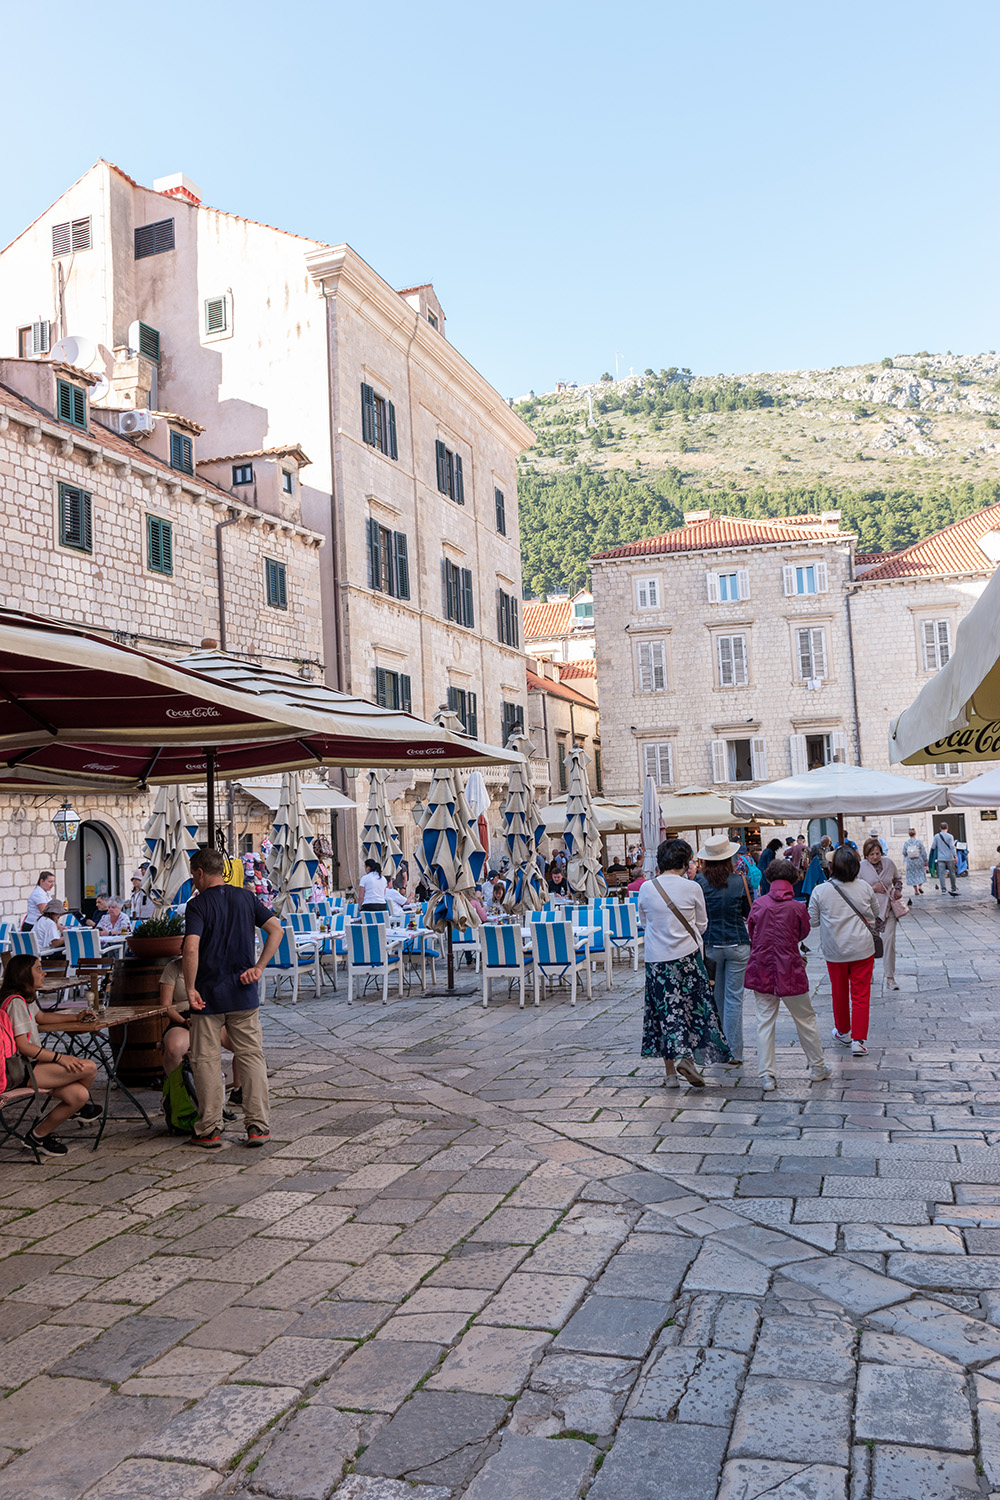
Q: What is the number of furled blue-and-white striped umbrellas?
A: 6